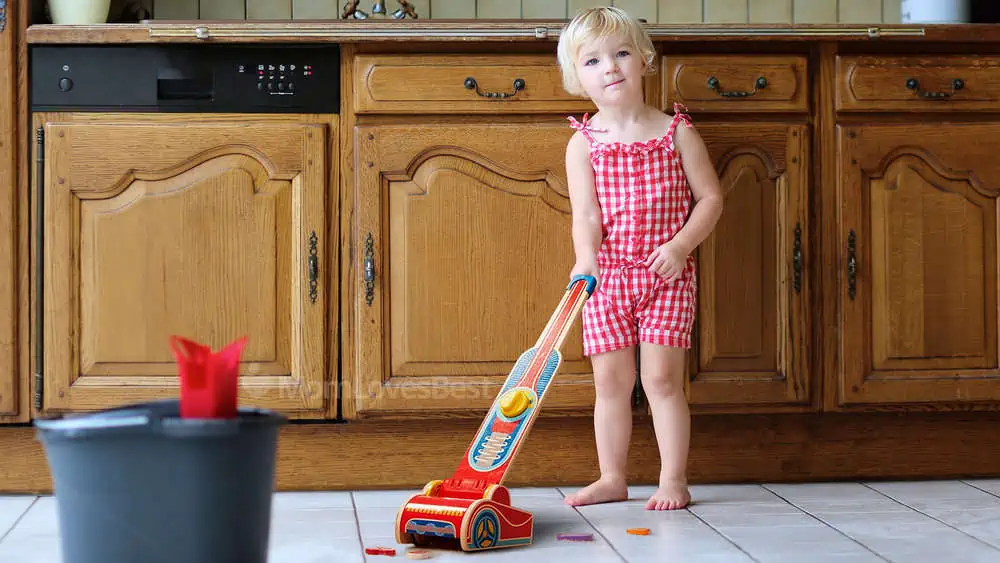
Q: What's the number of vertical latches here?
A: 4